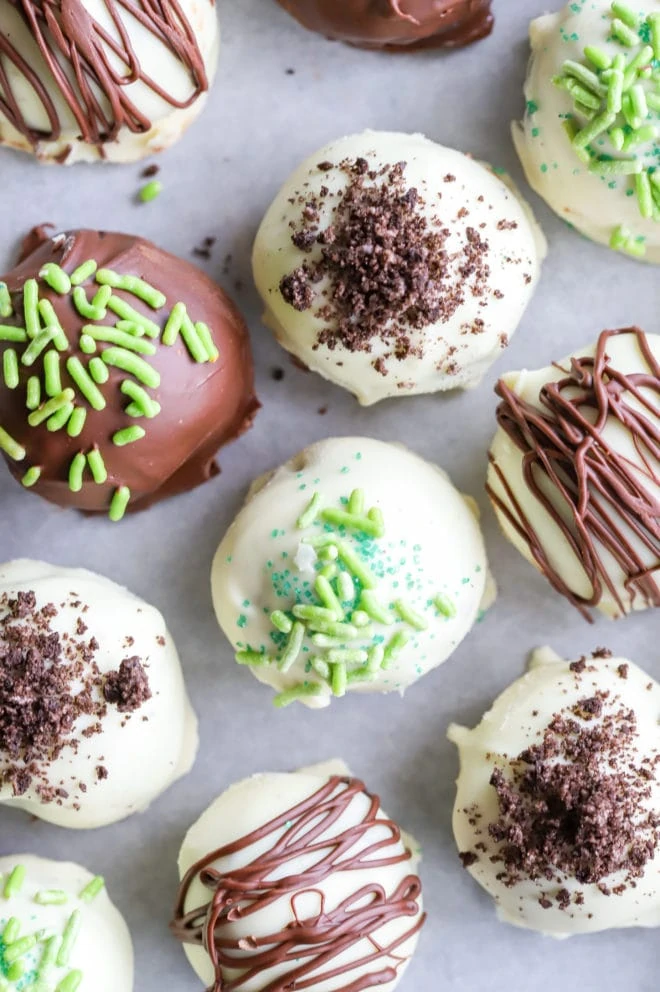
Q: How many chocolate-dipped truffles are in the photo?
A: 2